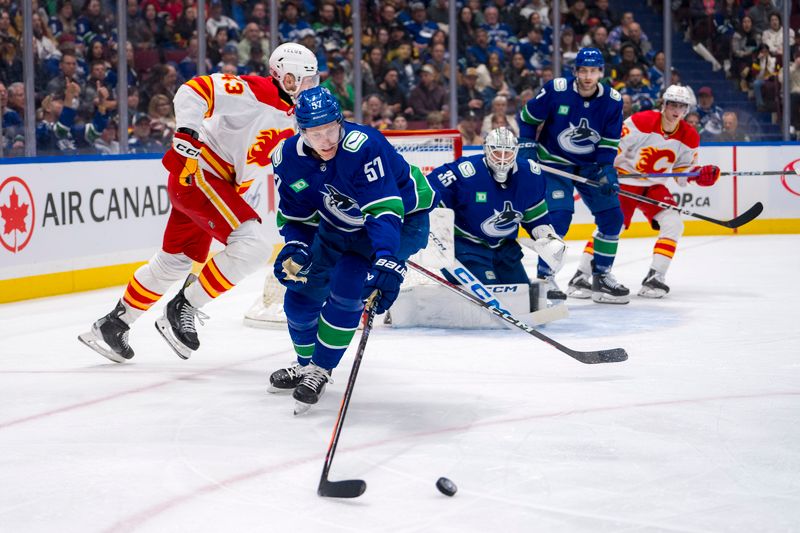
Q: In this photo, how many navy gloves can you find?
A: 4